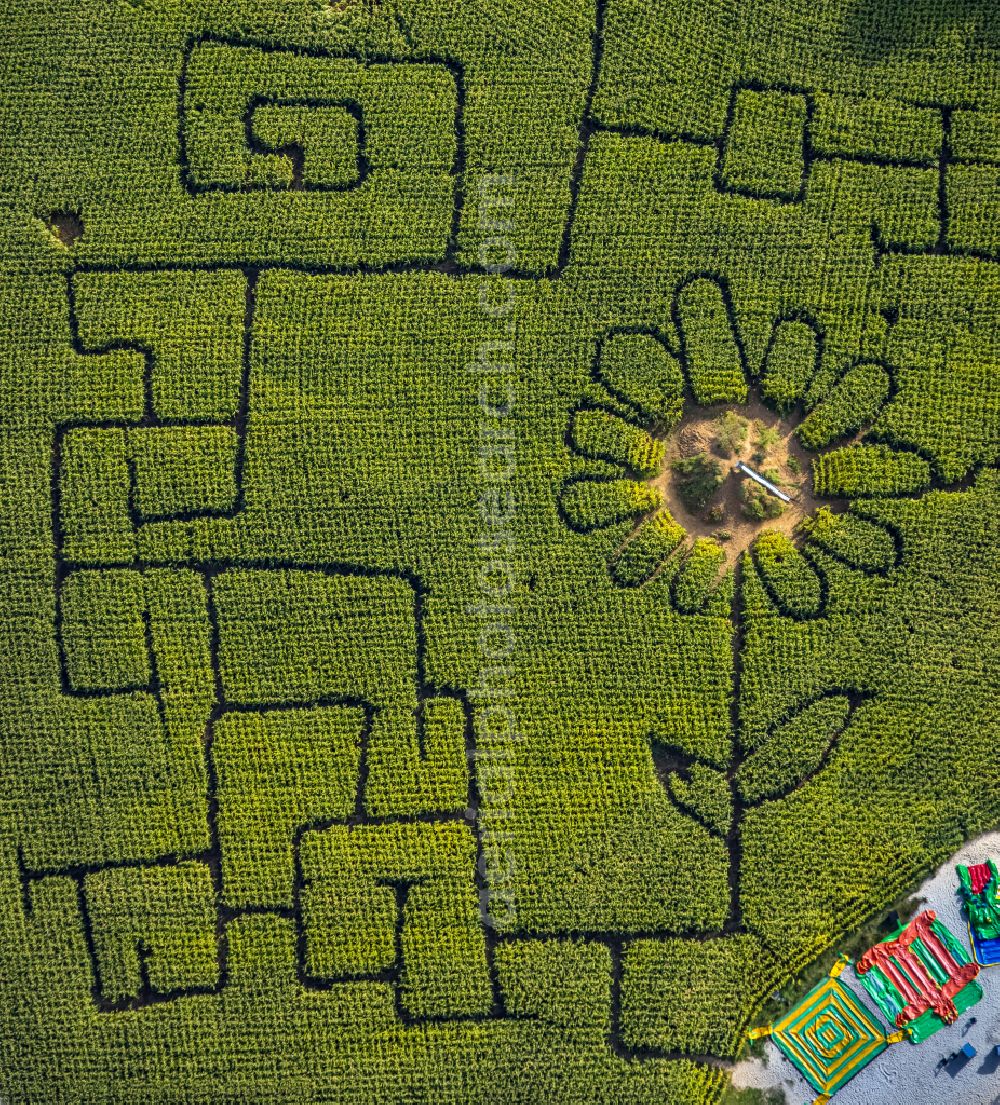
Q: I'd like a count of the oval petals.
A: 11